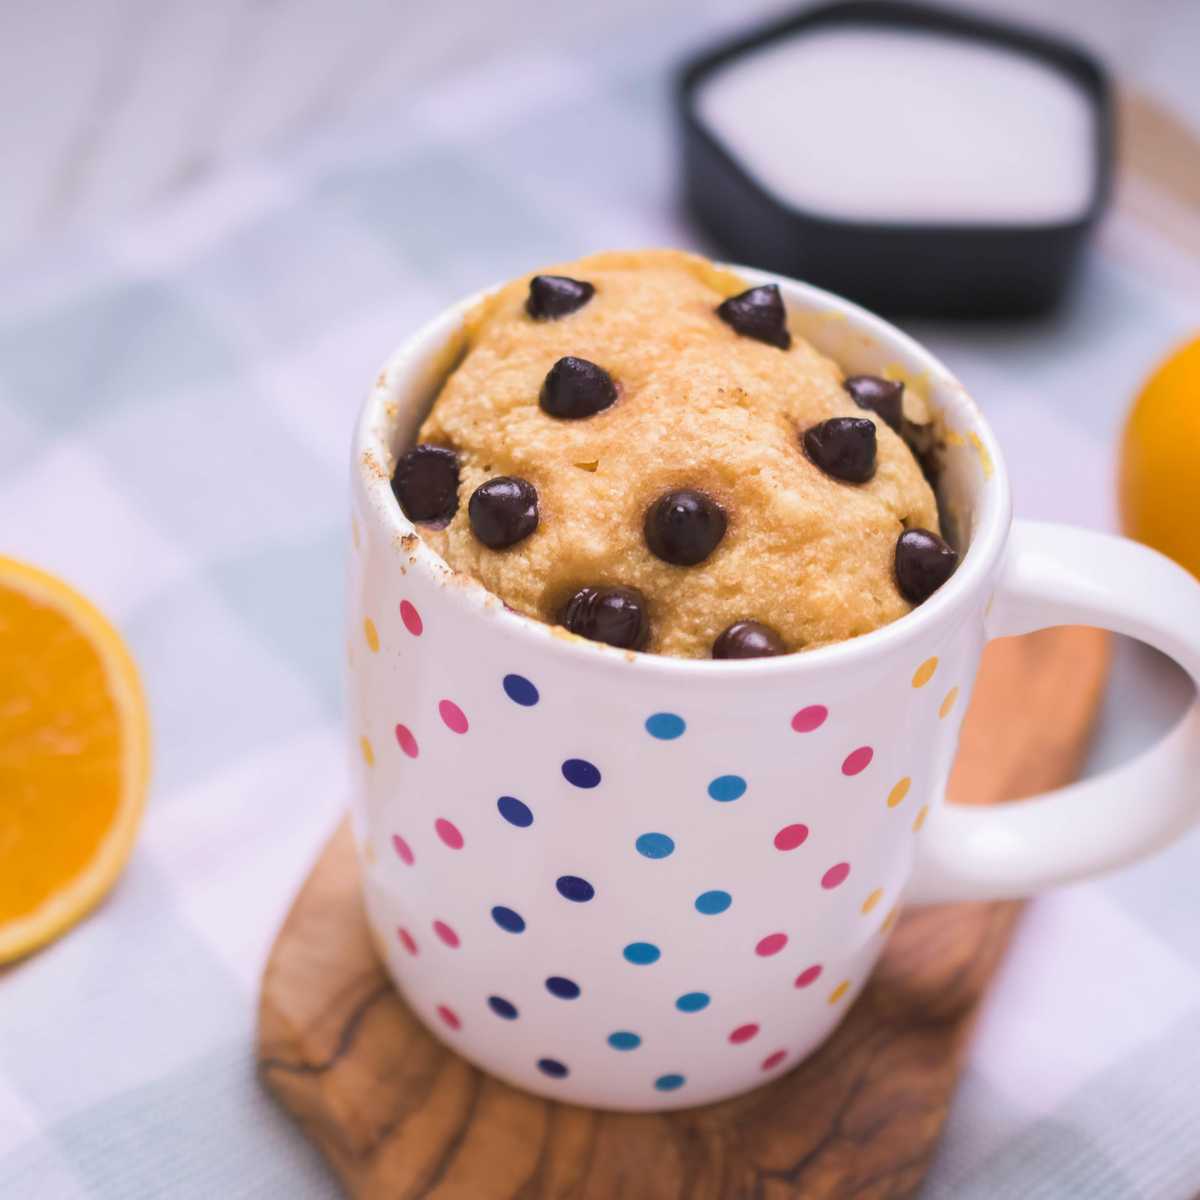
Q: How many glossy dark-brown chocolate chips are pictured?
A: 11